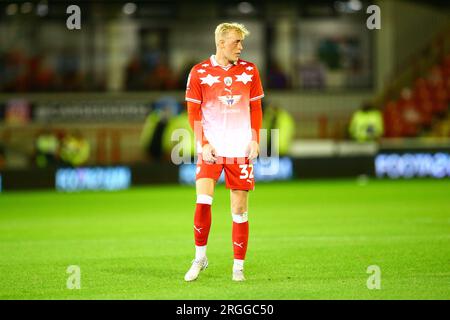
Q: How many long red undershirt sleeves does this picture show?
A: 2